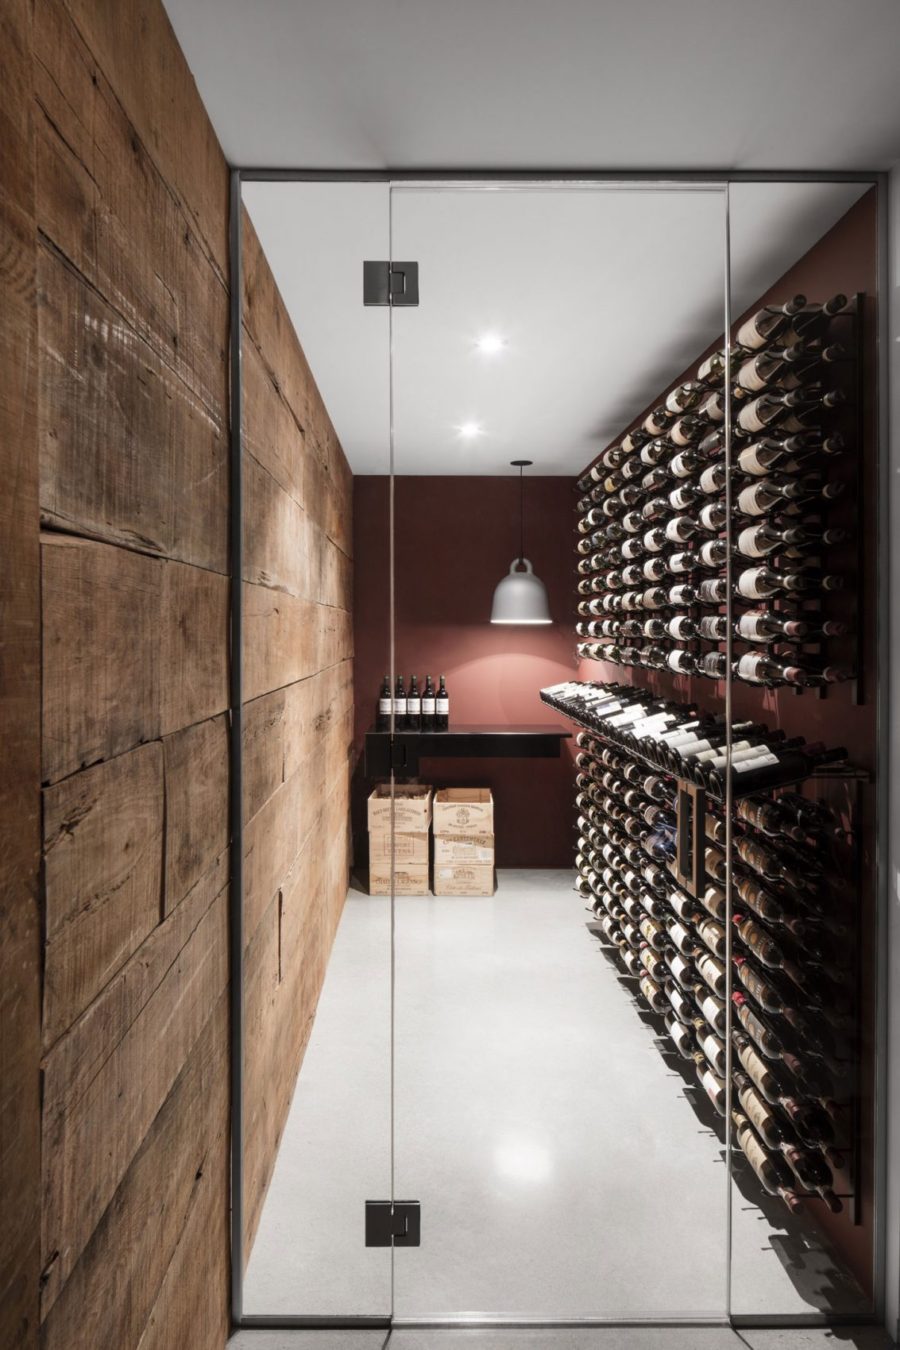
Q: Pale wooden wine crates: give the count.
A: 6